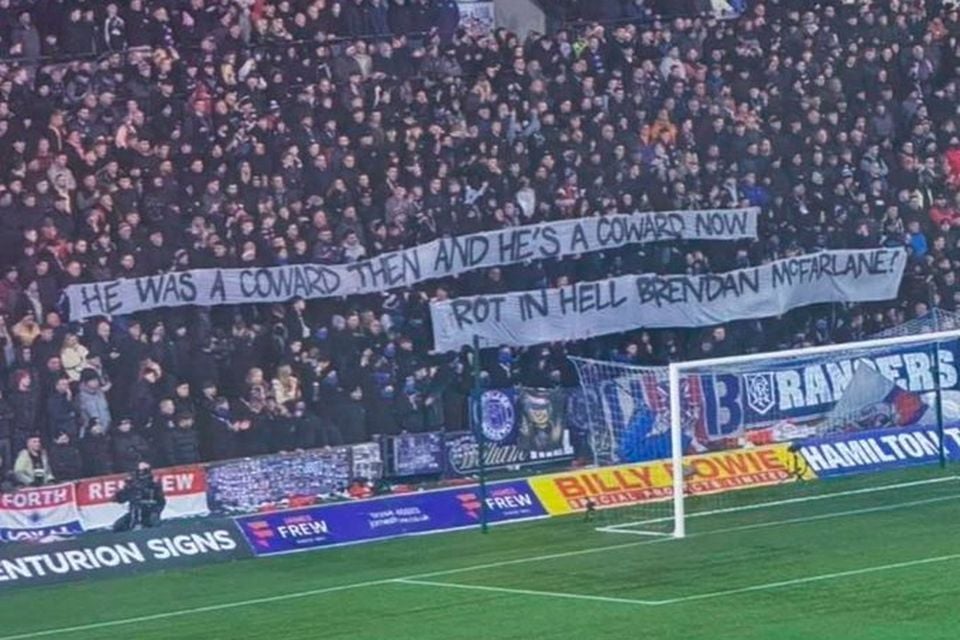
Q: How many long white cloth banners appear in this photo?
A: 2